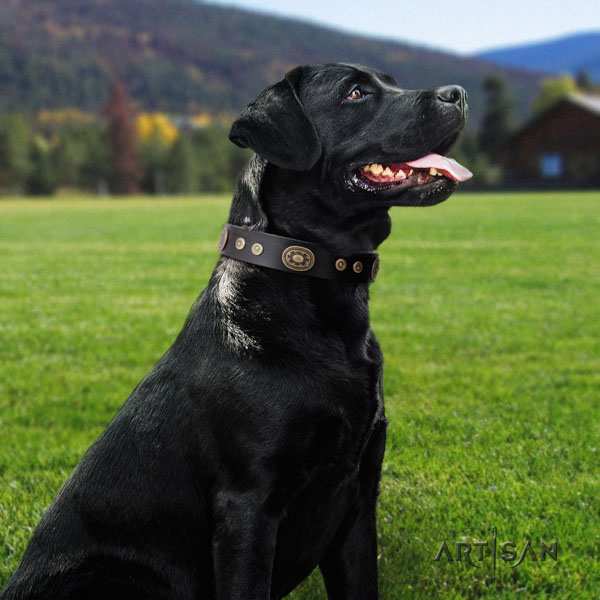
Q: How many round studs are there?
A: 4